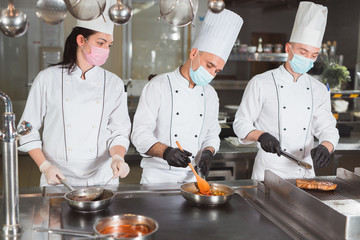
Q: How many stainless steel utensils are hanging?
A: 6